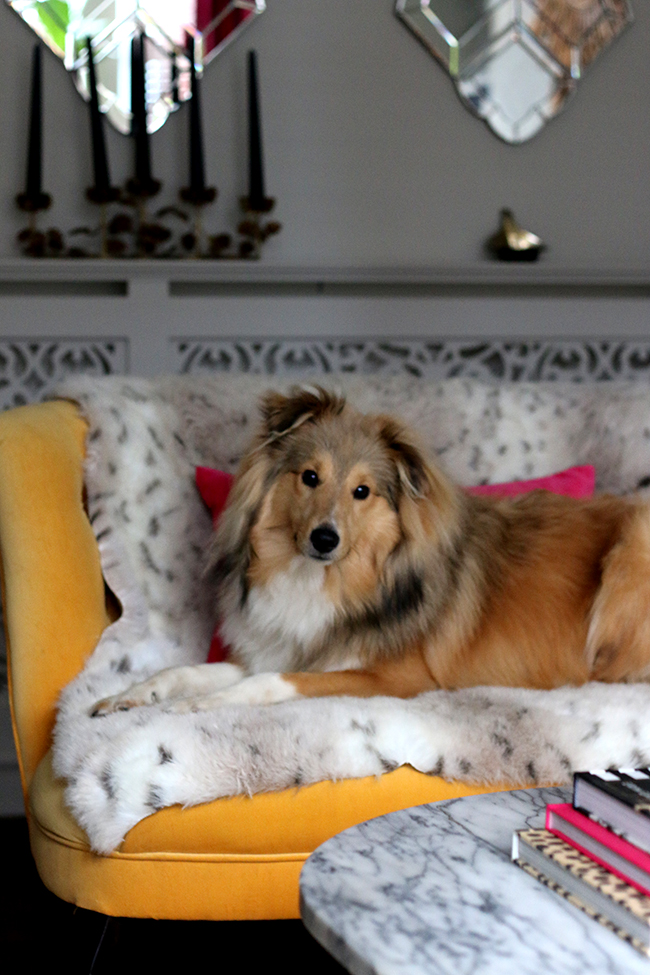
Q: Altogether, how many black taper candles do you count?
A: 5